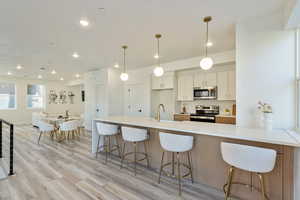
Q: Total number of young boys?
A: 0